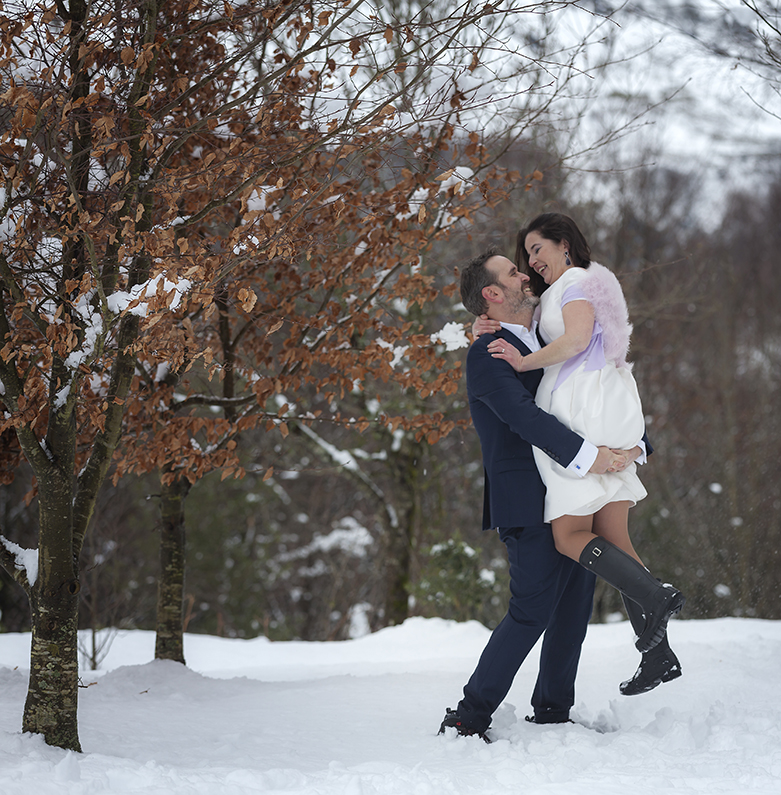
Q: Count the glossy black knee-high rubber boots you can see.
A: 2